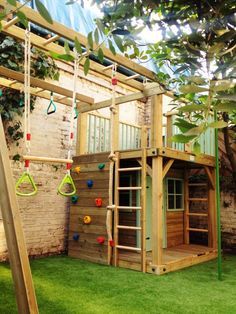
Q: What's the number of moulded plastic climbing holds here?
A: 8